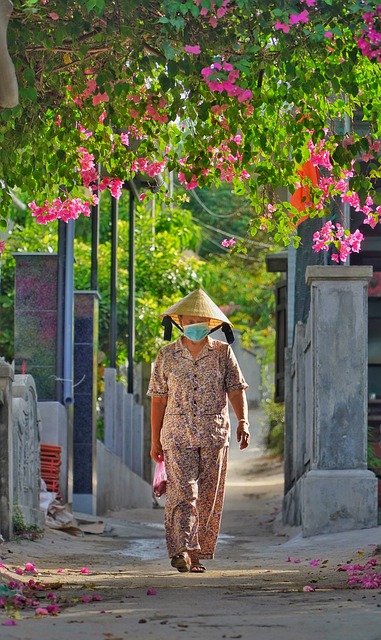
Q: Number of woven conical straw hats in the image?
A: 1